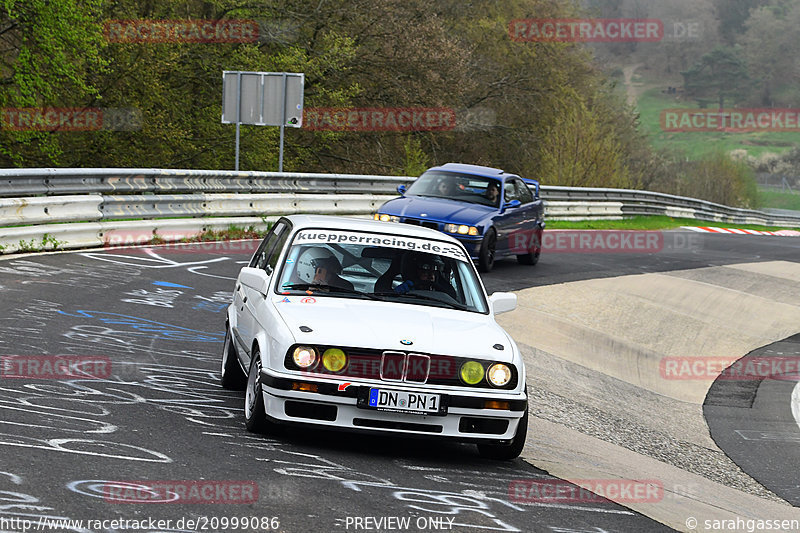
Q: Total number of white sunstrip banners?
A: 1